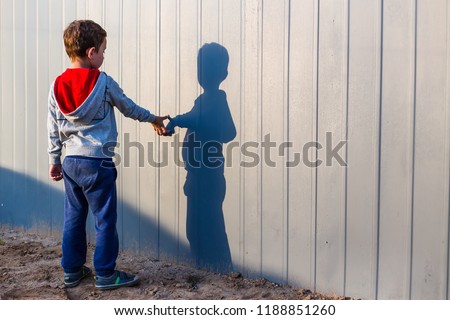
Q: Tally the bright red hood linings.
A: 1